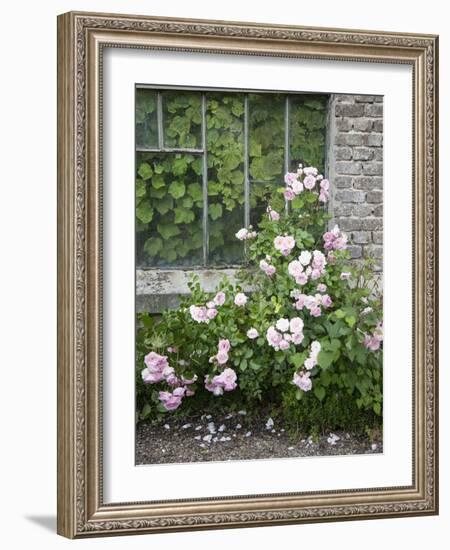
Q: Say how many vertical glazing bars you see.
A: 4